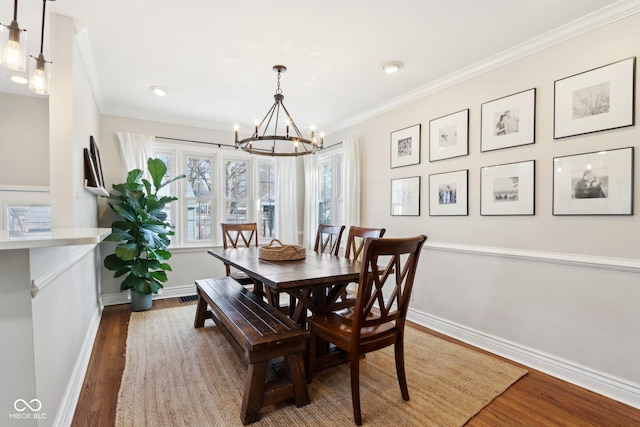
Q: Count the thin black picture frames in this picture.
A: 8